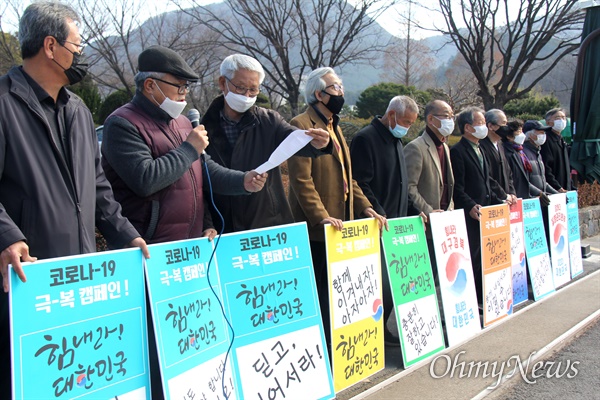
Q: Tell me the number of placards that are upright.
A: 11